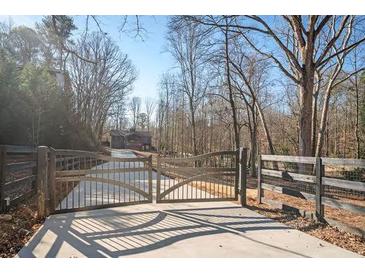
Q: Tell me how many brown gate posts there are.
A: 2